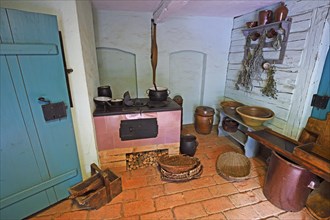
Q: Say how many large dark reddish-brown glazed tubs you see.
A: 1